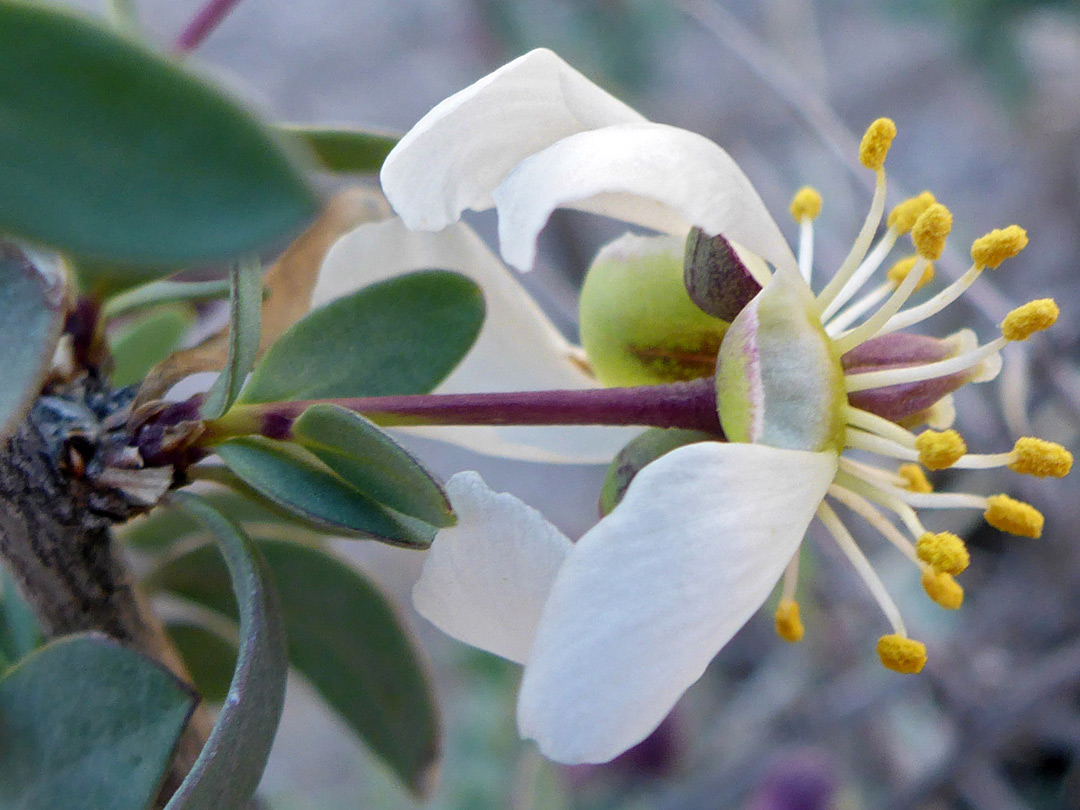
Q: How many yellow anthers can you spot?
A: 15